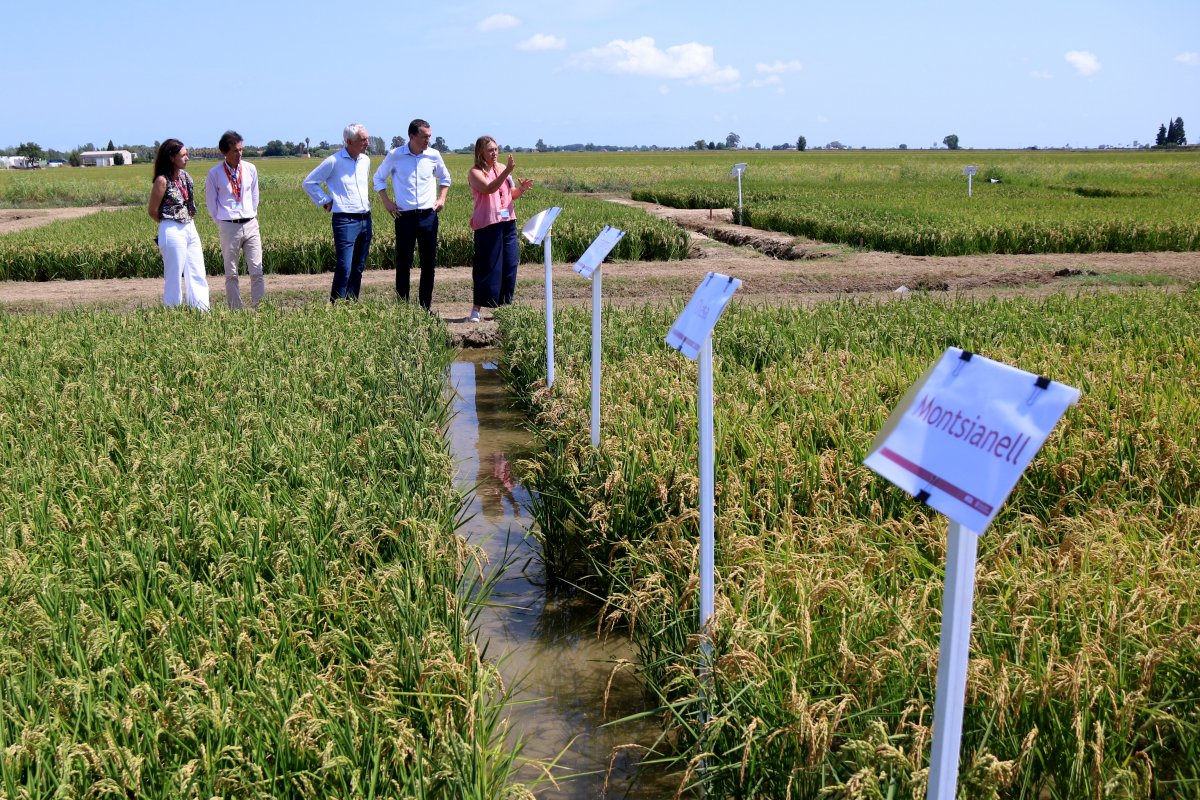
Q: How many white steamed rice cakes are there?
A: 0